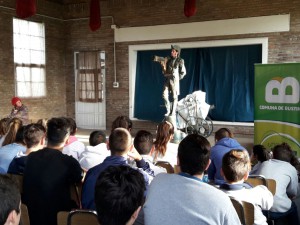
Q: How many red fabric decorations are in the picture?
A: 3